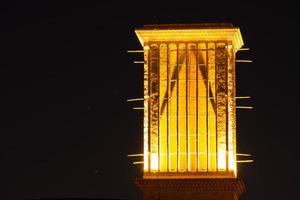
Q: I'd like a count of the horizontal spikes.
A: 12